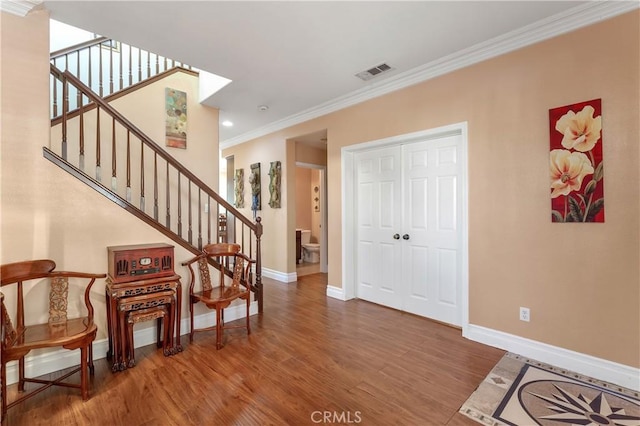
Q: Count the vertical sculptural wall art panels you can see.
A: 3